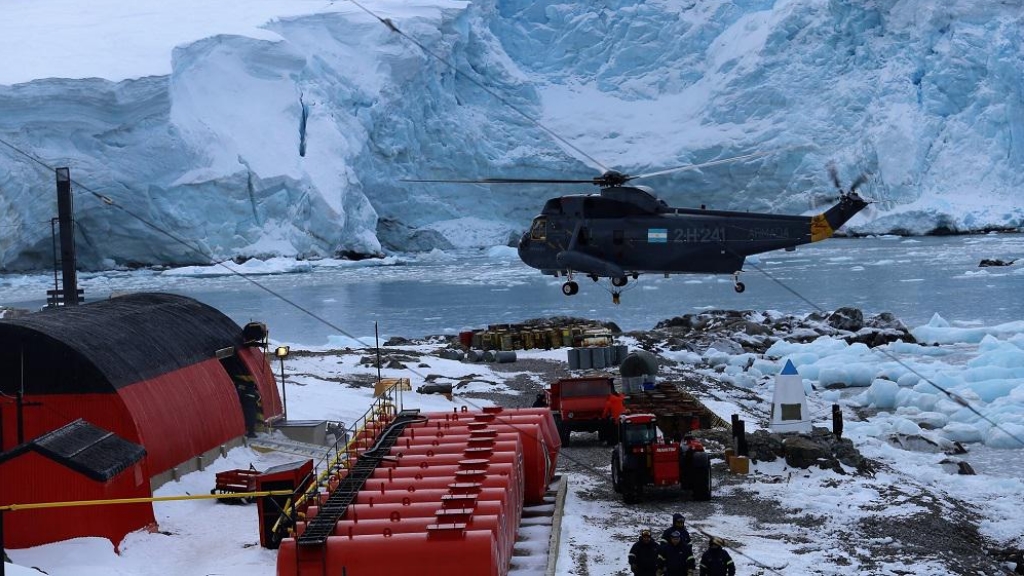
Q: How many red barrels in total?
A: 12